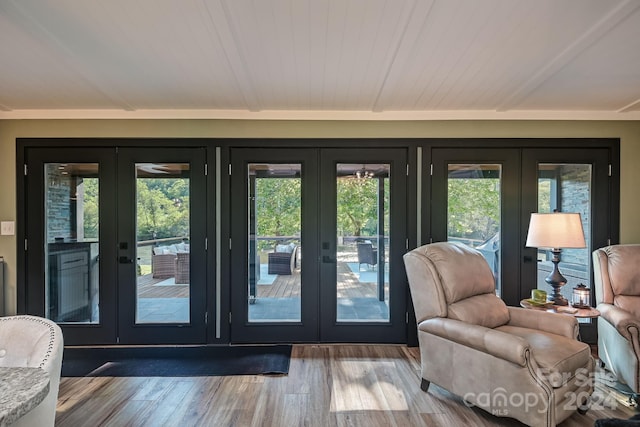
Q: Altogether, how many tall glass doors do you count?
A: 6